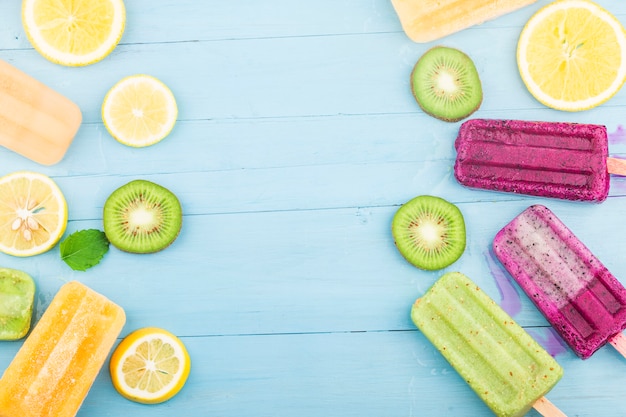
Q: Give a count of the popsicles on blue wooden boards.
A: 7